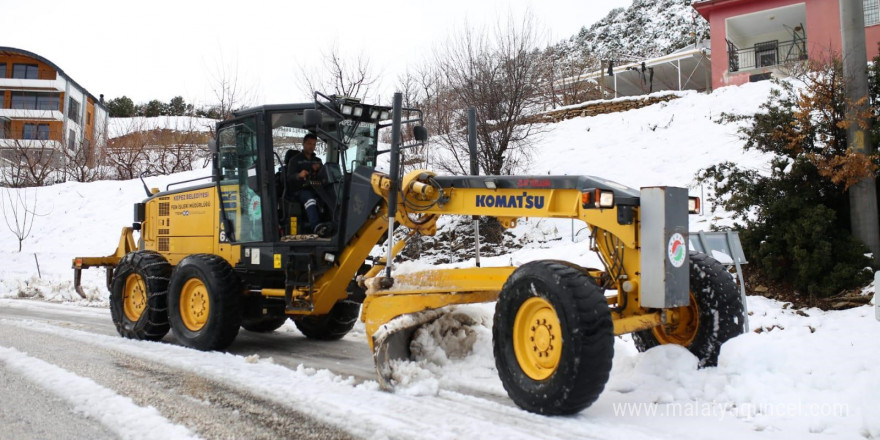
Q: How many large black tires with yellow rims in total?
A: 4